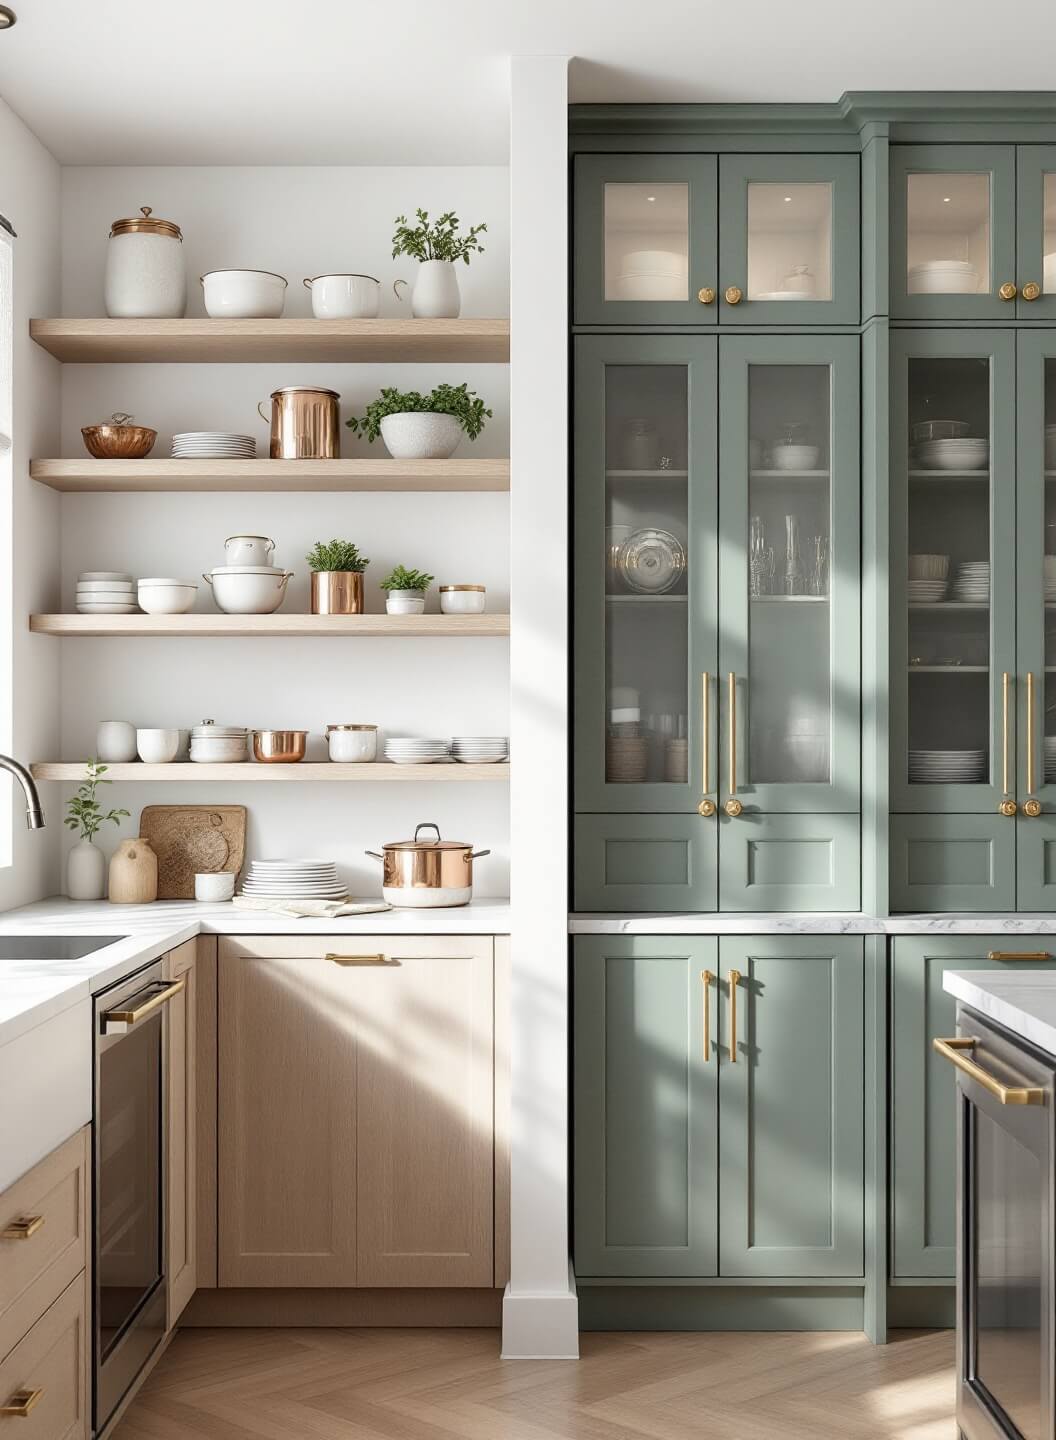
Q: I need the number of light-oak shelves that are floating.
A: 4